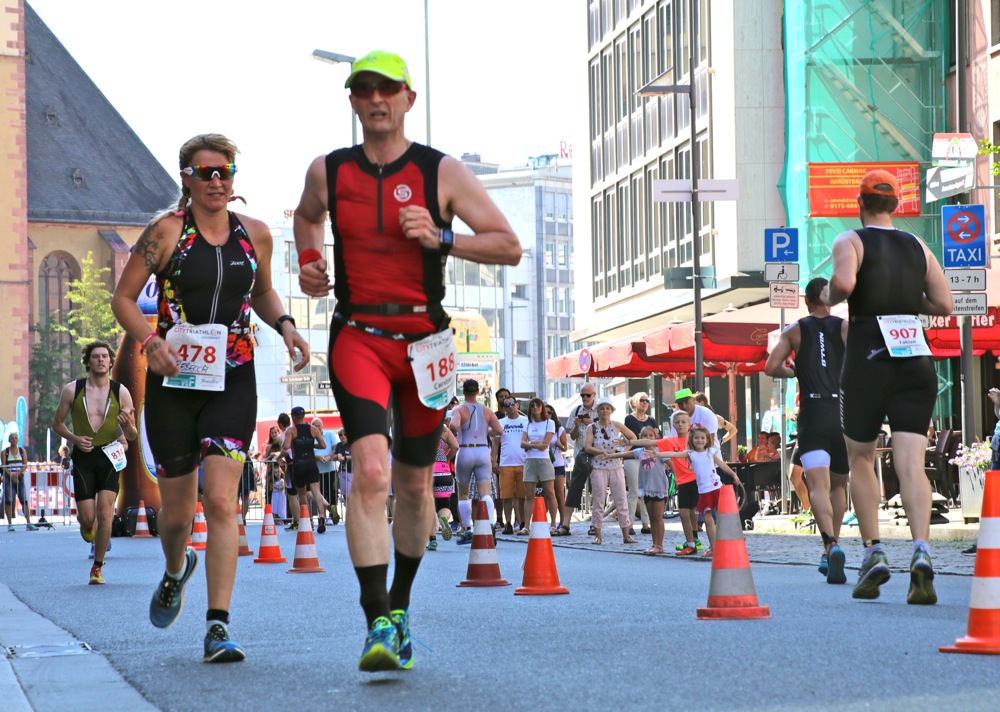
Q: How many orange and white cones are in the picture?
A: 9